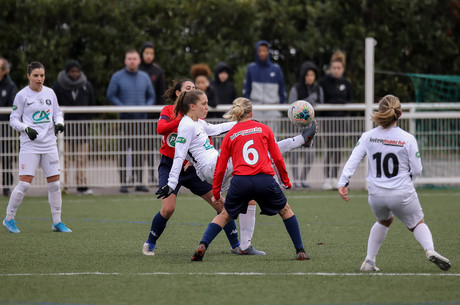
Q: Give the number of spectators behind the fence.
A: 9